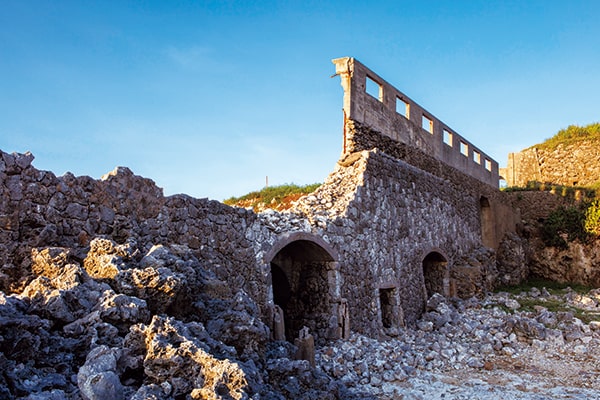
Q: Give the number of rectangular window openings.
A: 7